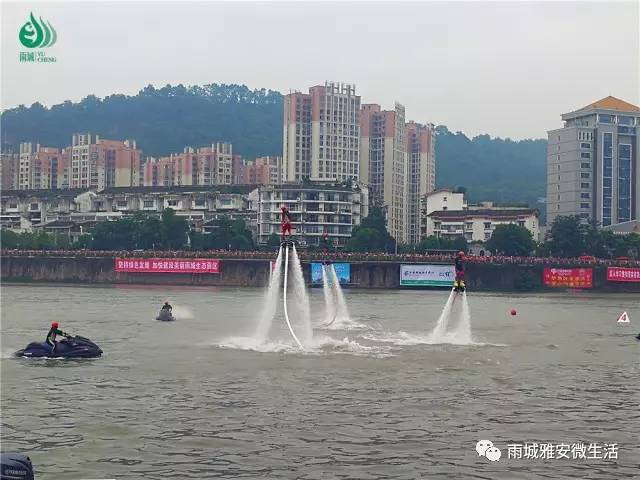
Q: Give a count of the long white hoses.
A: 1